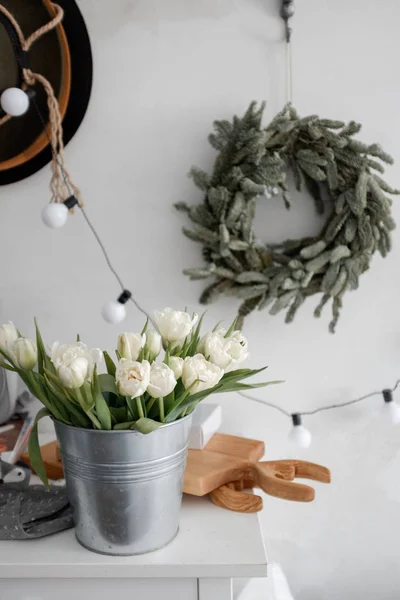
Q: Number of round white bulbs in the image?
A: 5